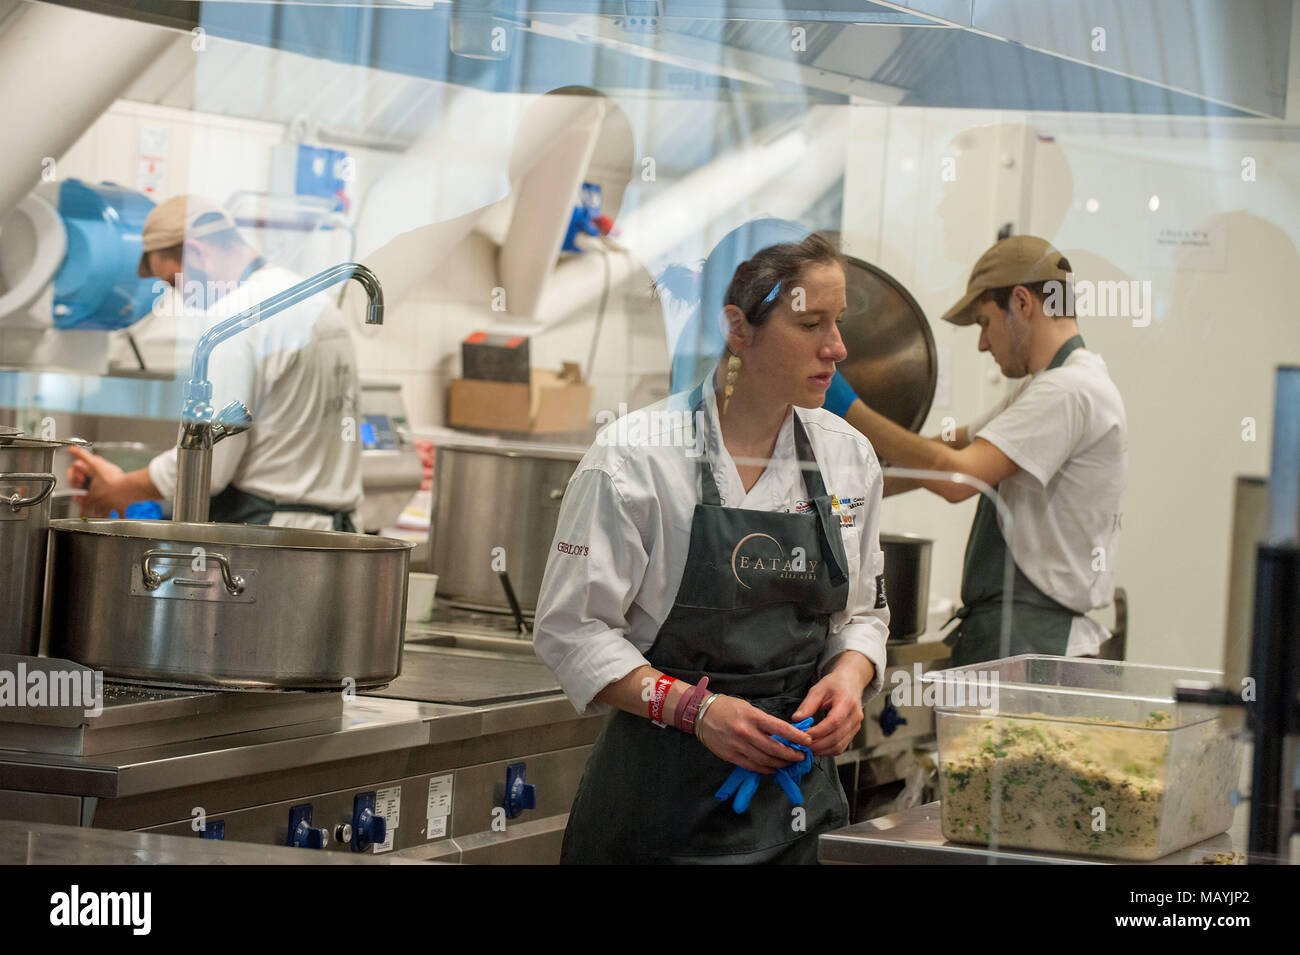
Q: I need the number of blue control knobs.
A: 5